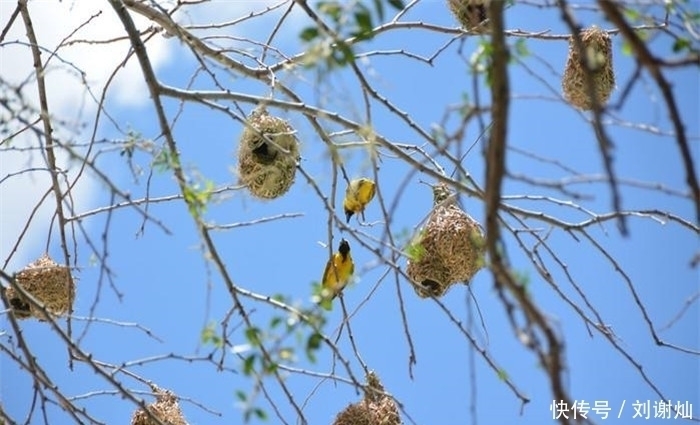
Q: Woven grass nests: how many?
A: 7